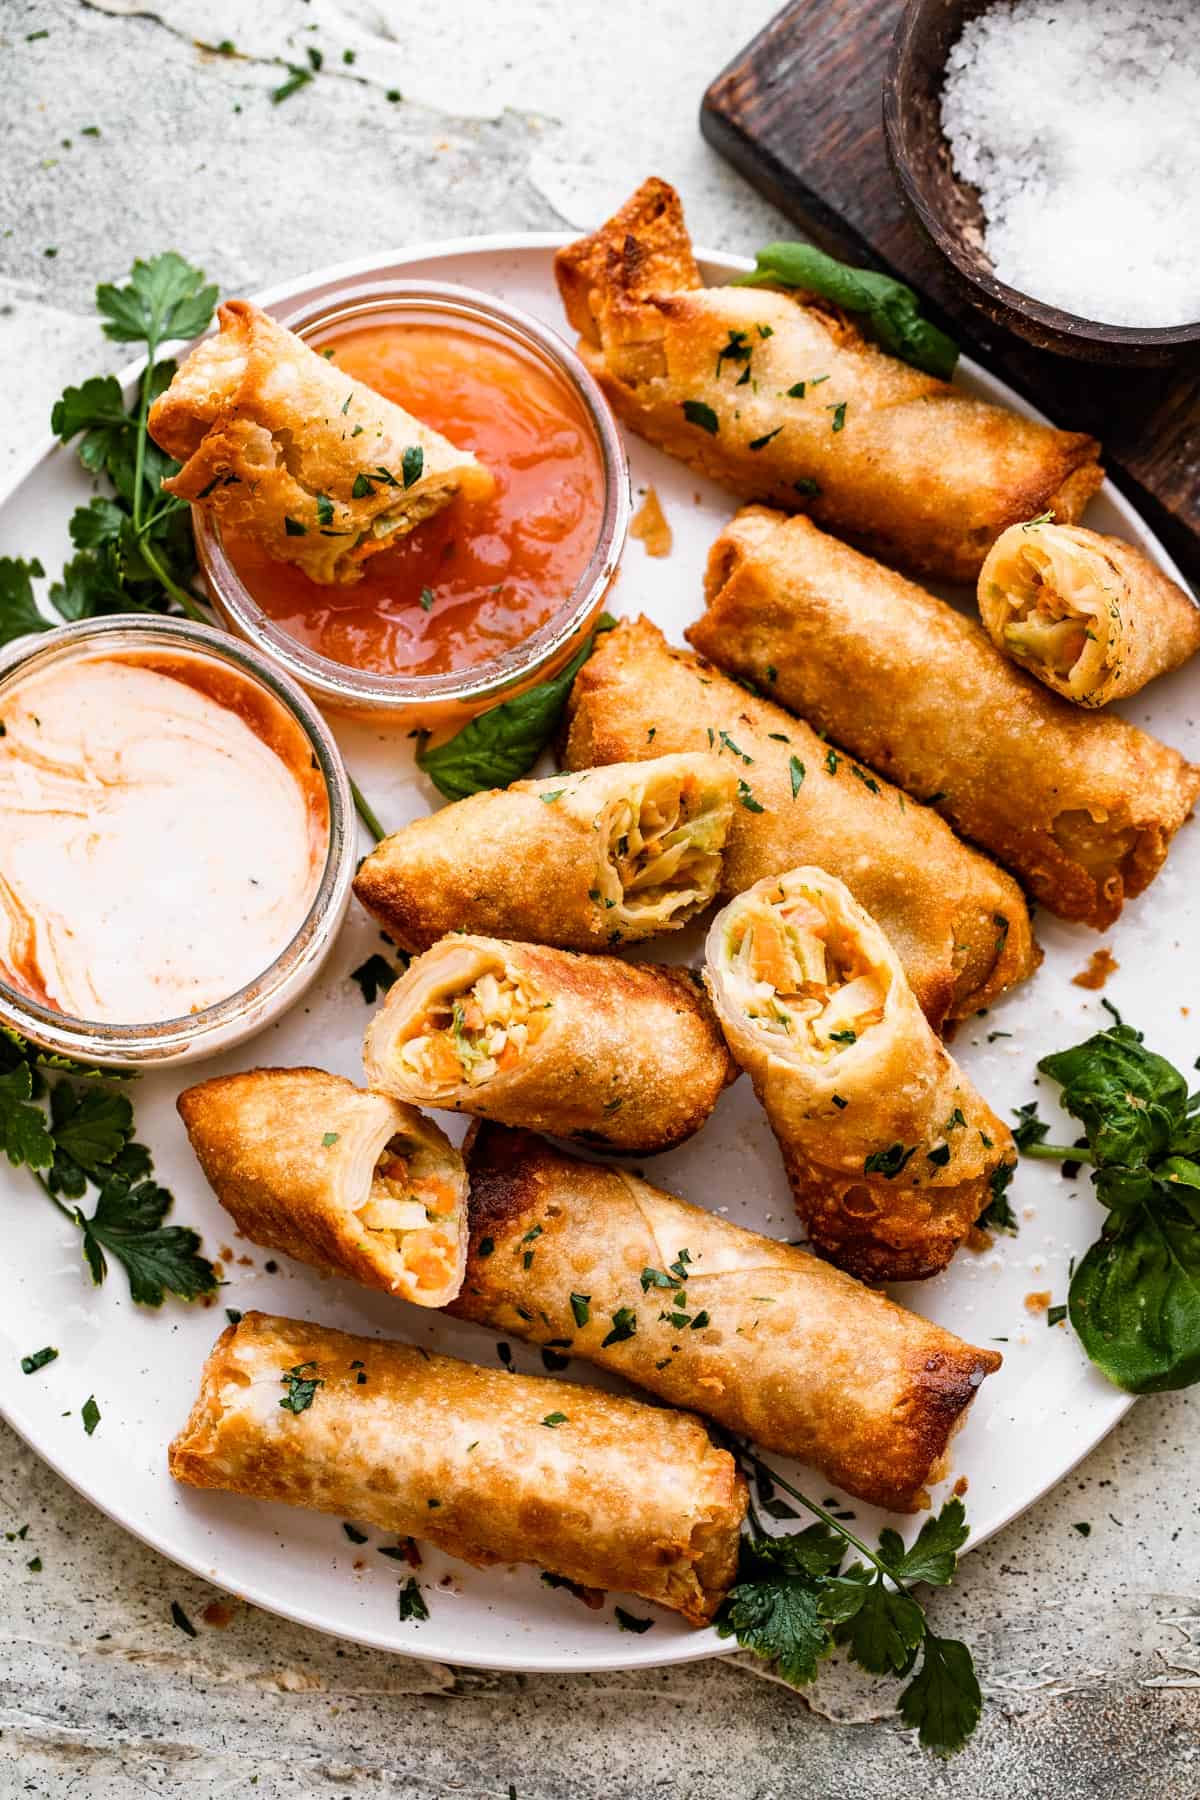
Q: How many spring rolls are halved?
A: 6